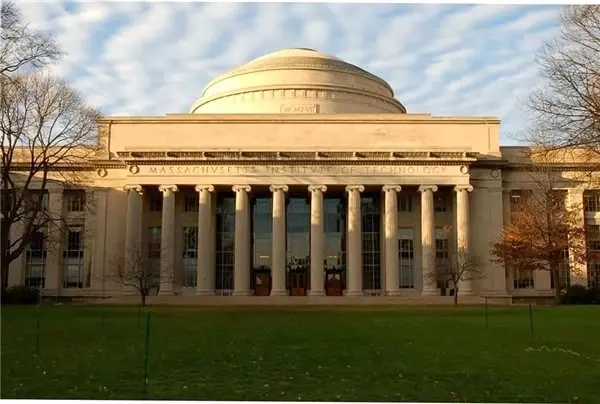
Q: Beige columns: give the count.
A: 10